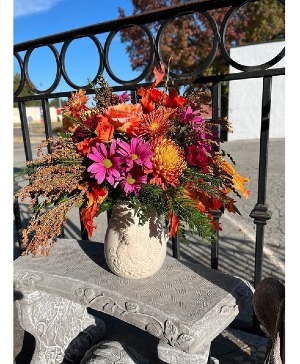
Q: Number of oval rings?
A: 6